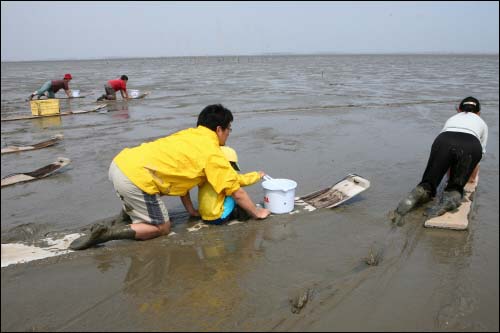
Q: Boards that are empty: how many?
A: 2